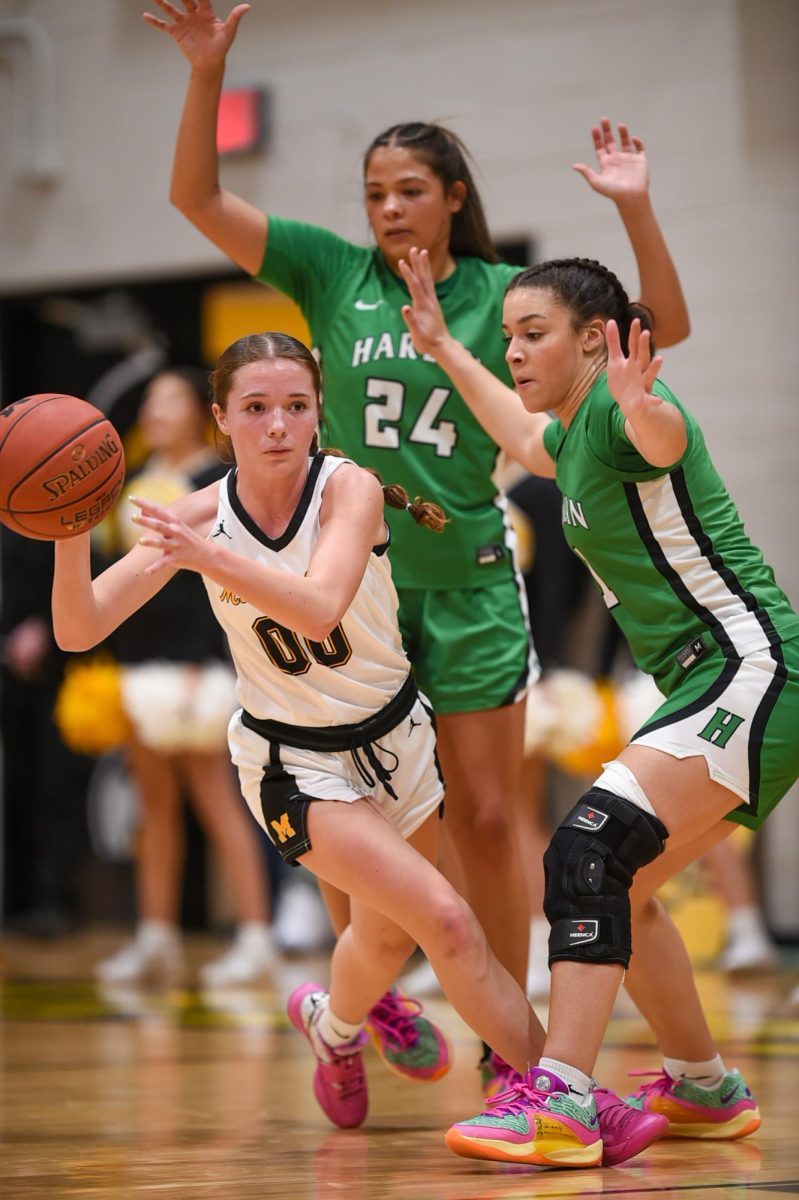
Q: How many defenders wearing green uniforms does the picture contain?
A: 2